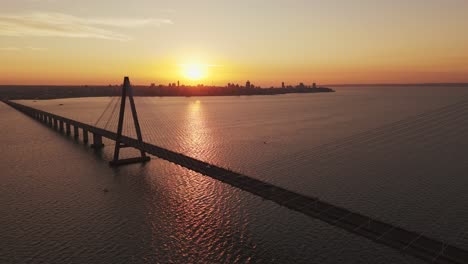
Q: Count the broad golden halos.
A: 1